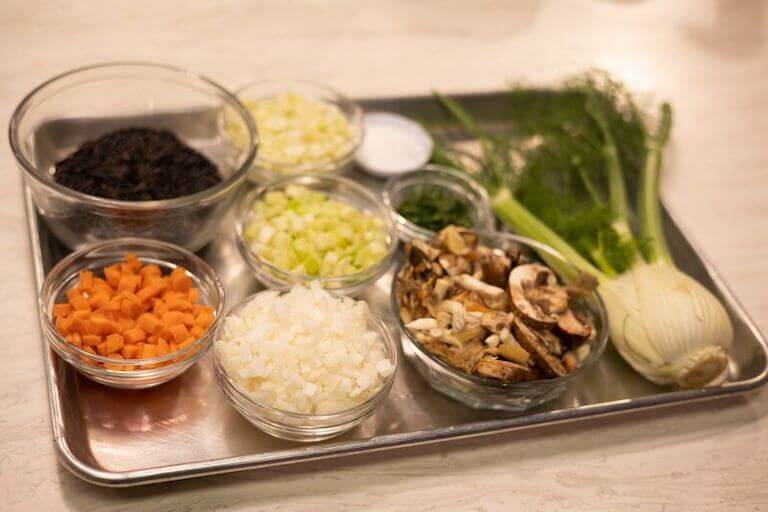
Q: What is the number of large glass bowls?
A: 2